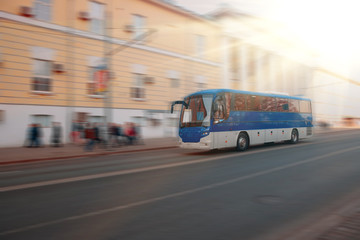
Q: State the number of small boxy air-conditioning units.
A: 5